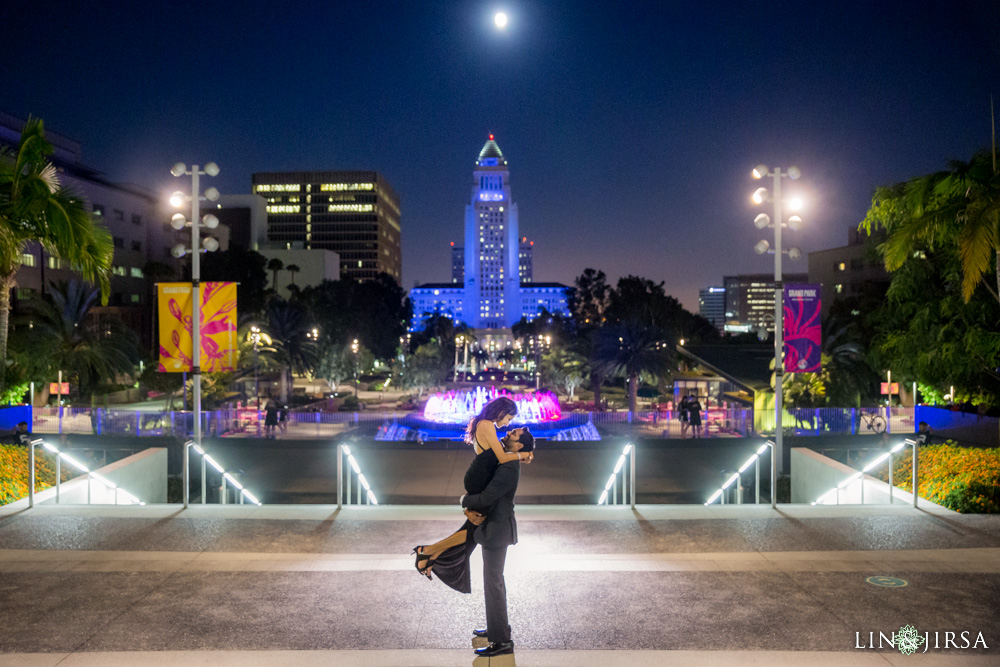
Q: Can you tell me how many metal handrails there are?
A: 6